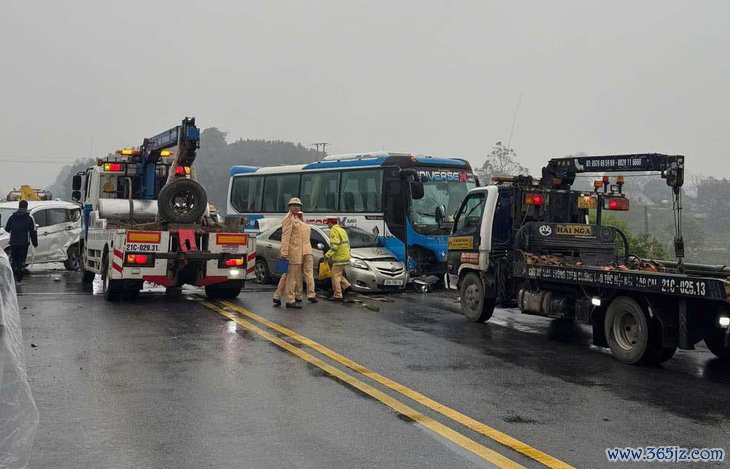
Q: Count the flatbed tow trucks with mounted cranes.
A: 2